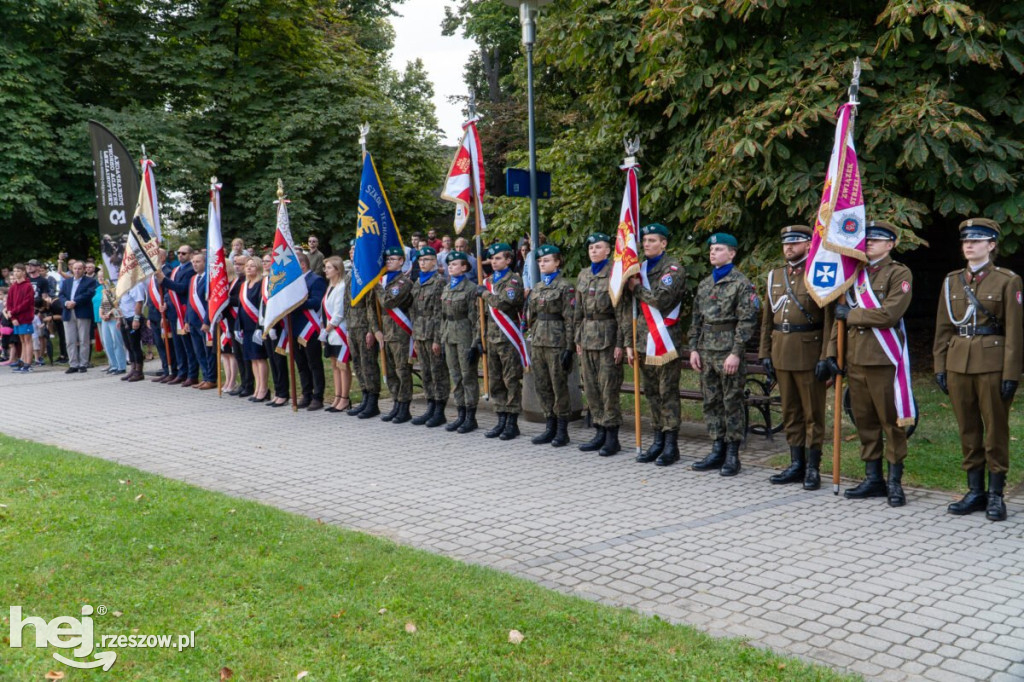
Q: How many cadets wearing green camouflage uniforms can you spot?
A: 9